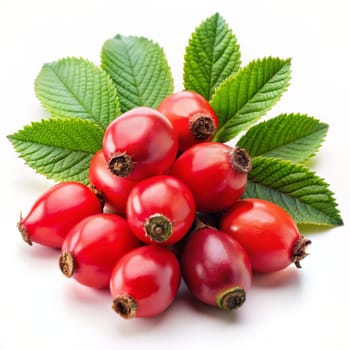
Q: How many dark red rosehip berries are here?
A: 1